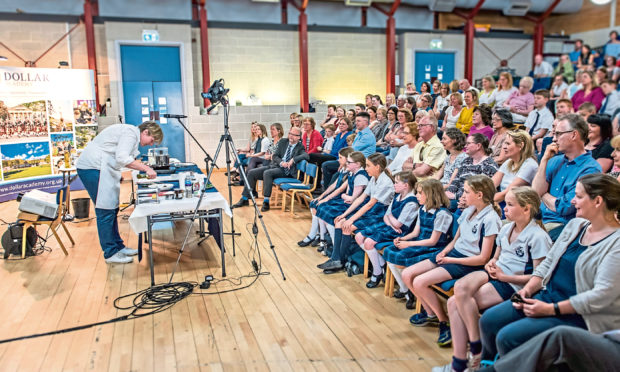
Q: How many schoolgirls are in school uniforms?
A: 7